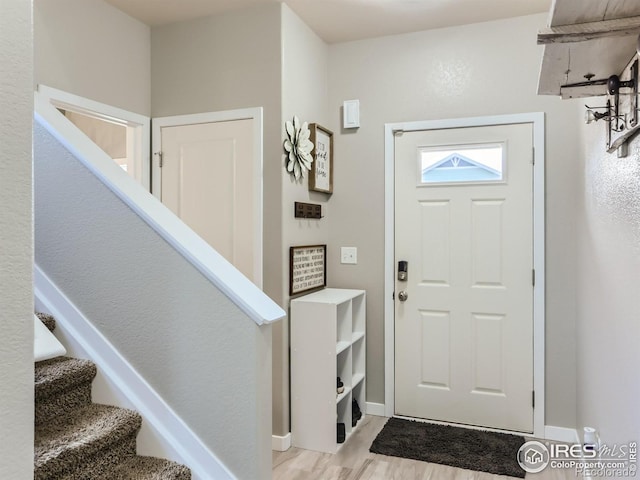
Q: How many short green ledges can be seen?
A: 0